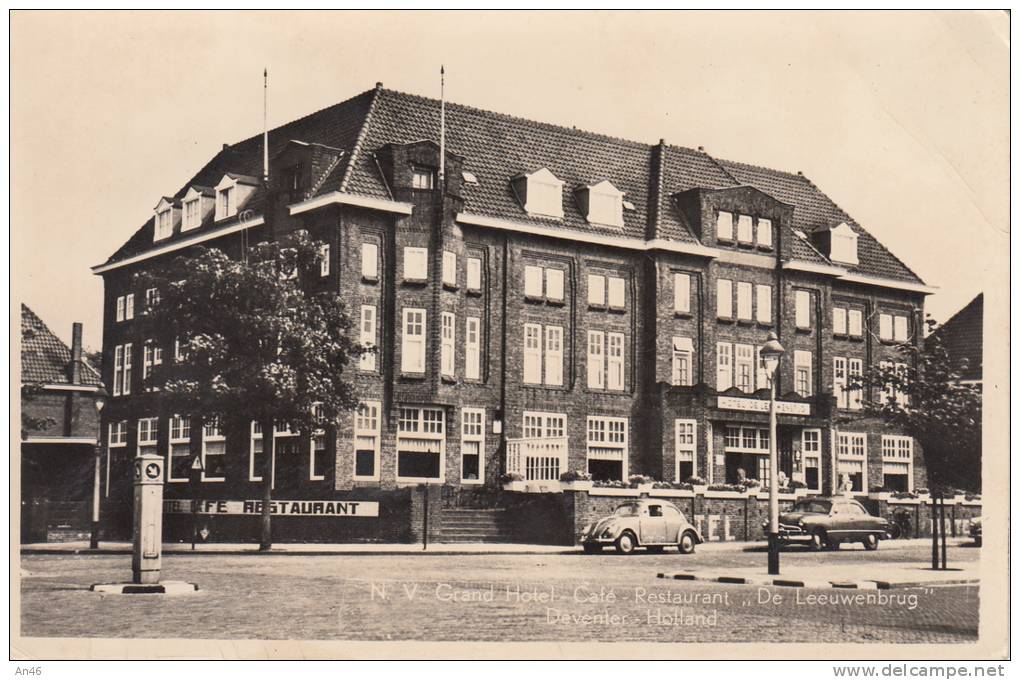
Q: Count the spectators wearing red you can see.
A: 0